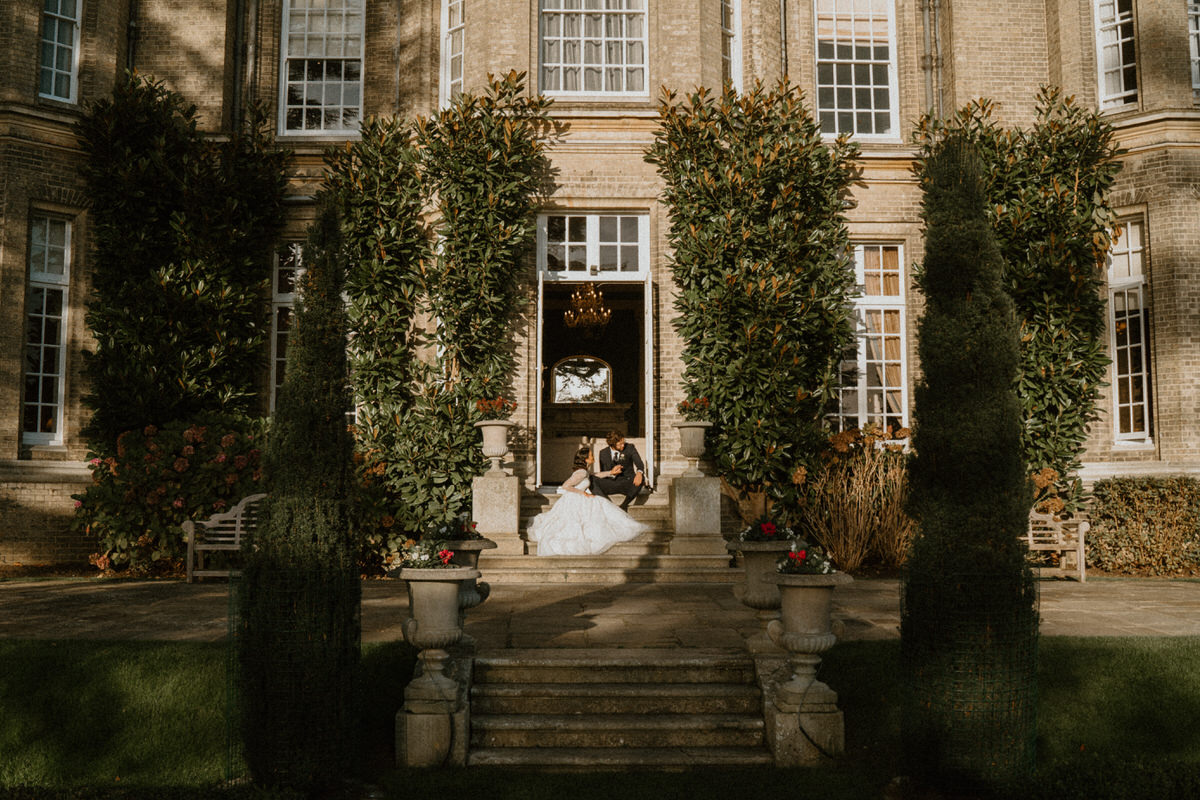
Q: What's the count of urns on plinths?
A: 6